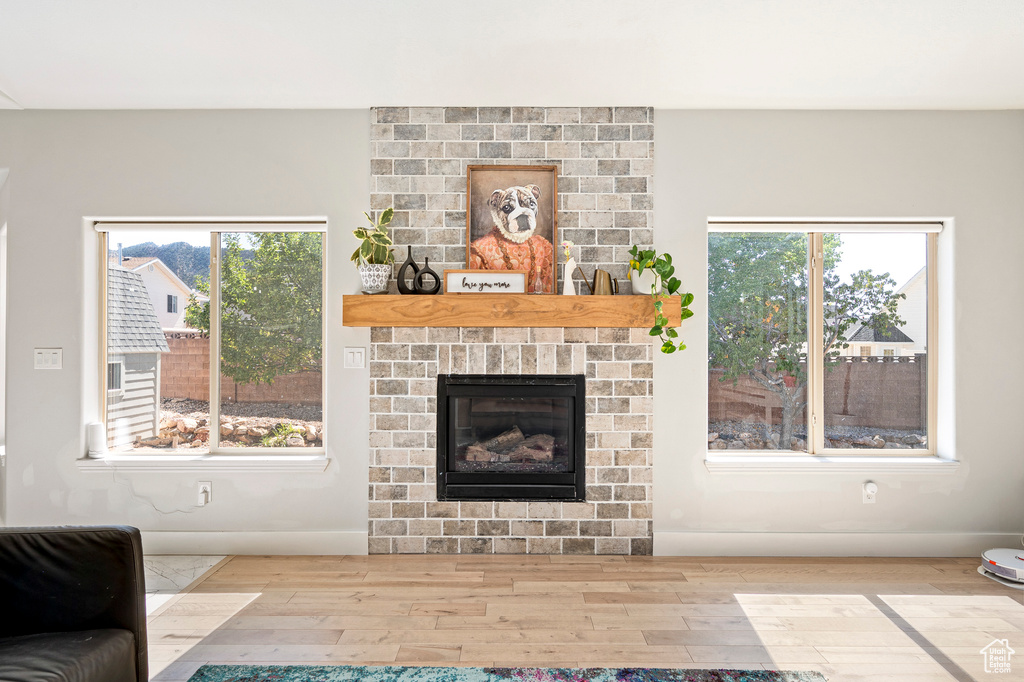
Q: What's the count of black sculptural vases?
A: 2